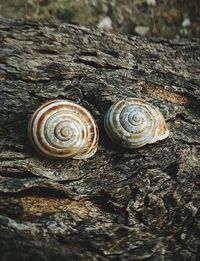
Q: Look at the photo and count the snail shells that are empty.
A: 2